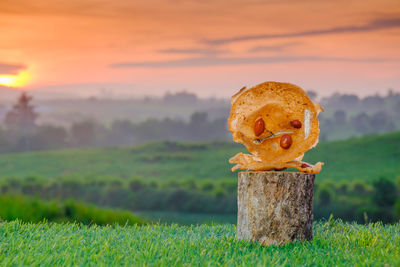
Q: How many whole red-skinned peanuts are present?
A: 3